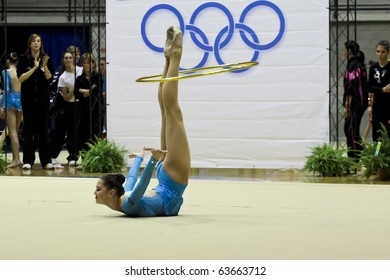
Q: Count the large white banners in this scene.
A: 1